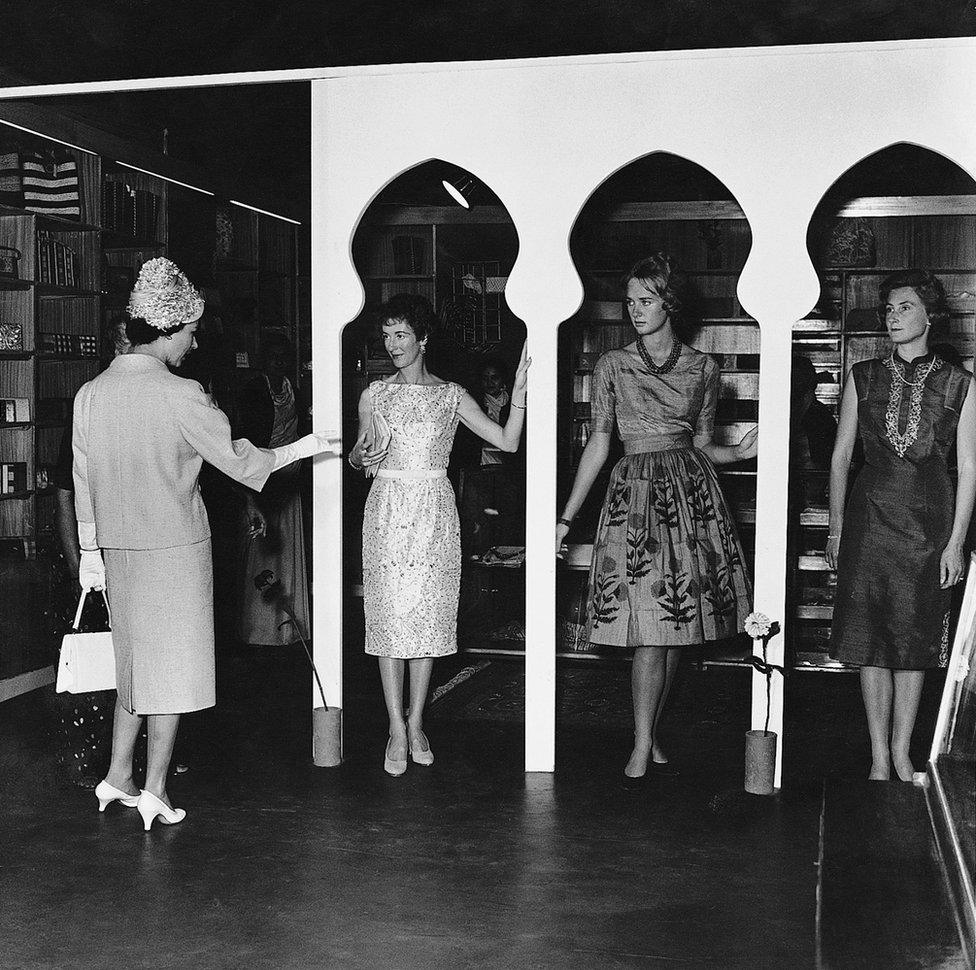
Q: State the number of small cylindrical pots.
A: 2